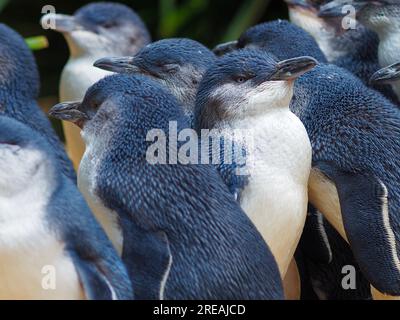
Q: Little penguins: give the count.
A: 11